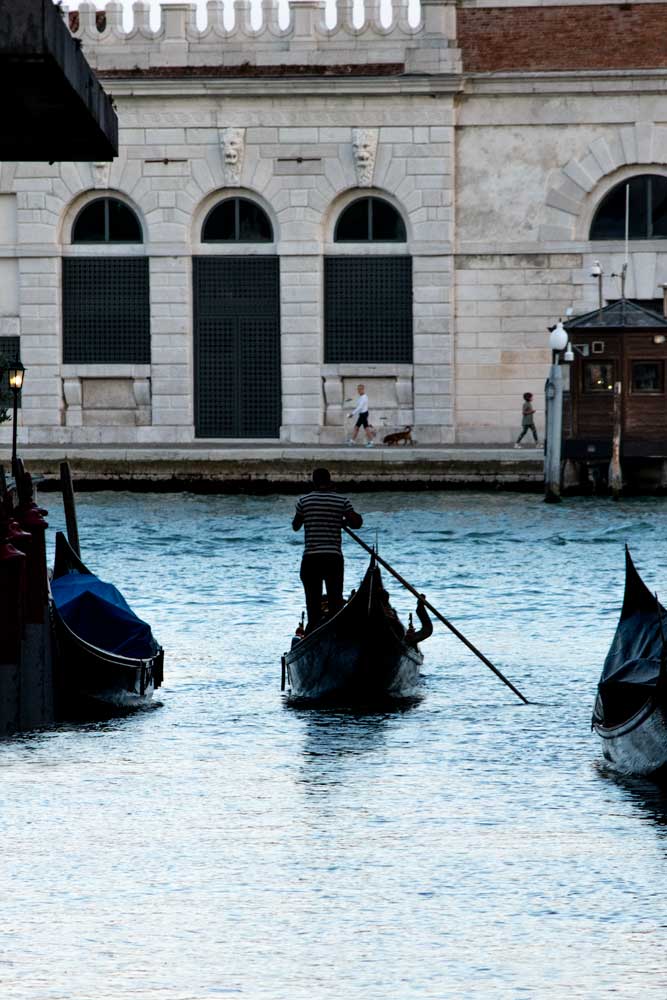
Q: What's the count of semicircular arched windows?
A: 4